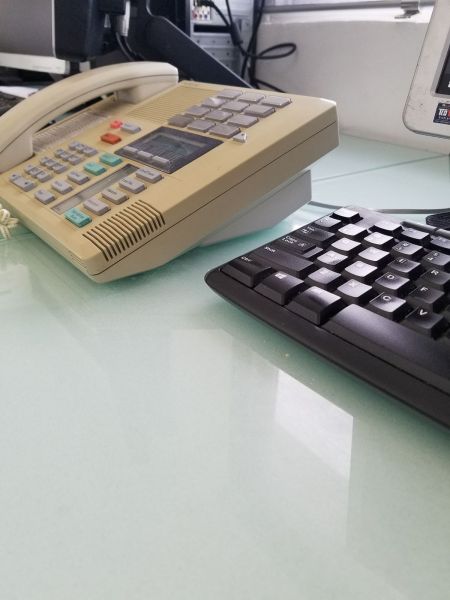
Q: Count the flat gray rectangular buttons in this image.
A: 12